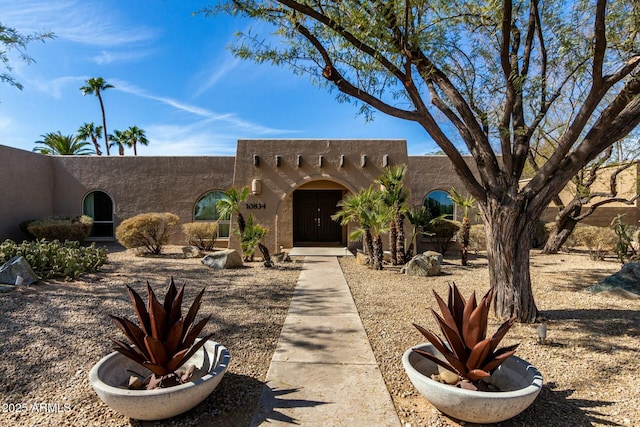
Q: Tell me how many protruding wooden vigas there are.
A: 7